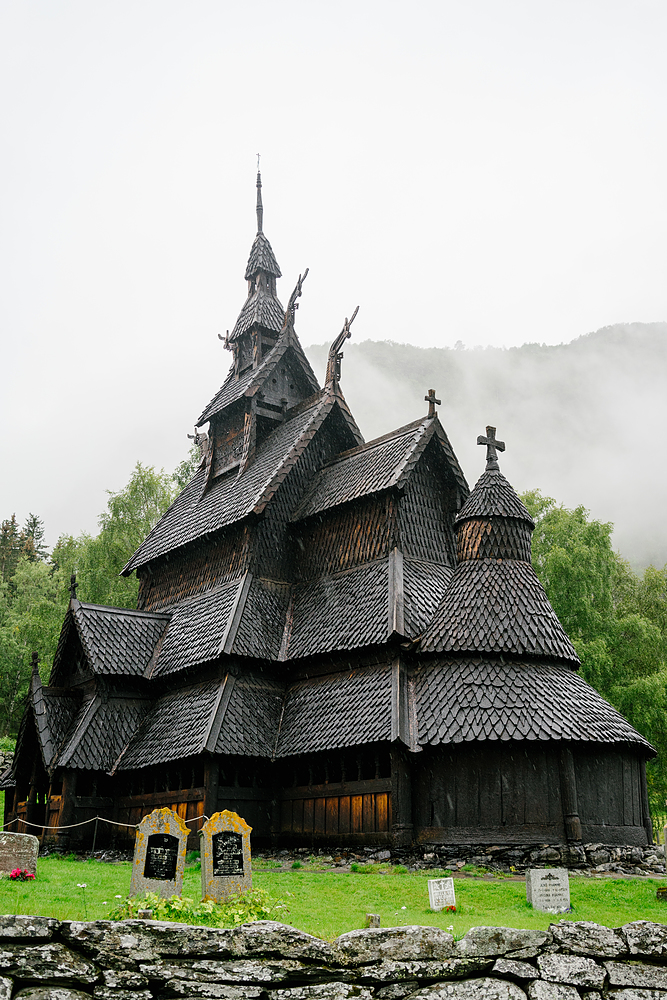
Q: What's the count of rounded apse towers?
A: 1